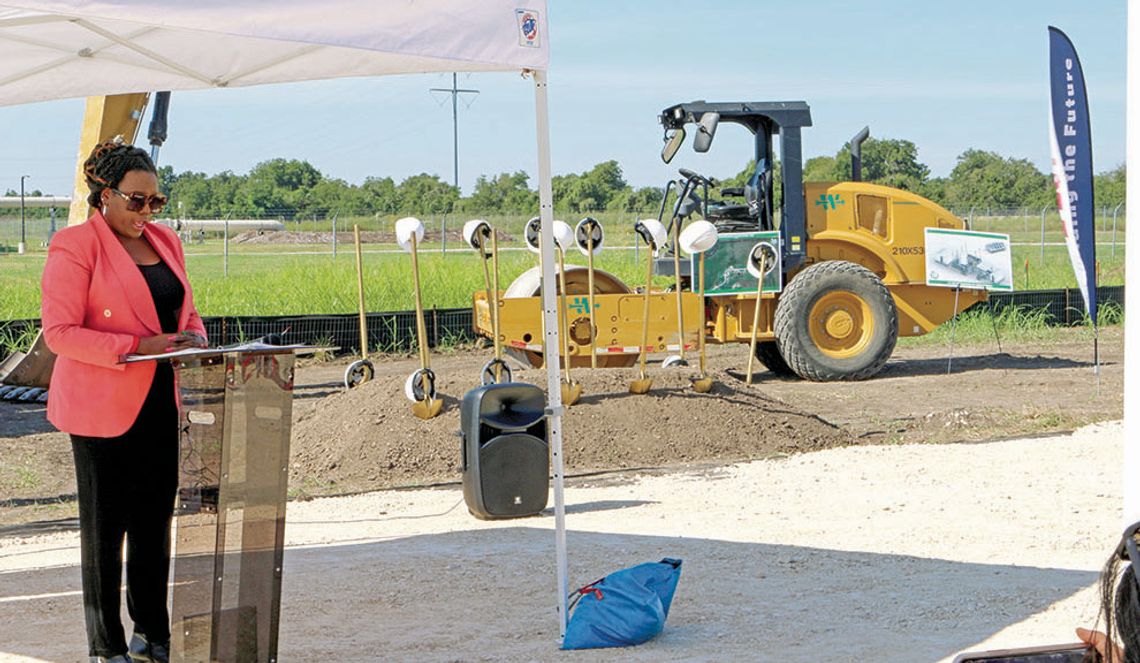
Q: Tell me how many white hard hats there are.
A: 12